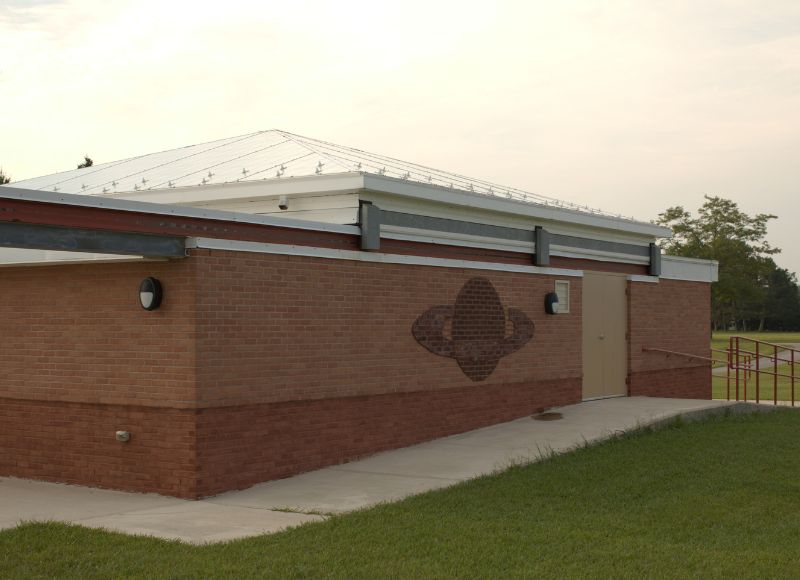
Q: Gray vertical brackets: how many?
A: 3